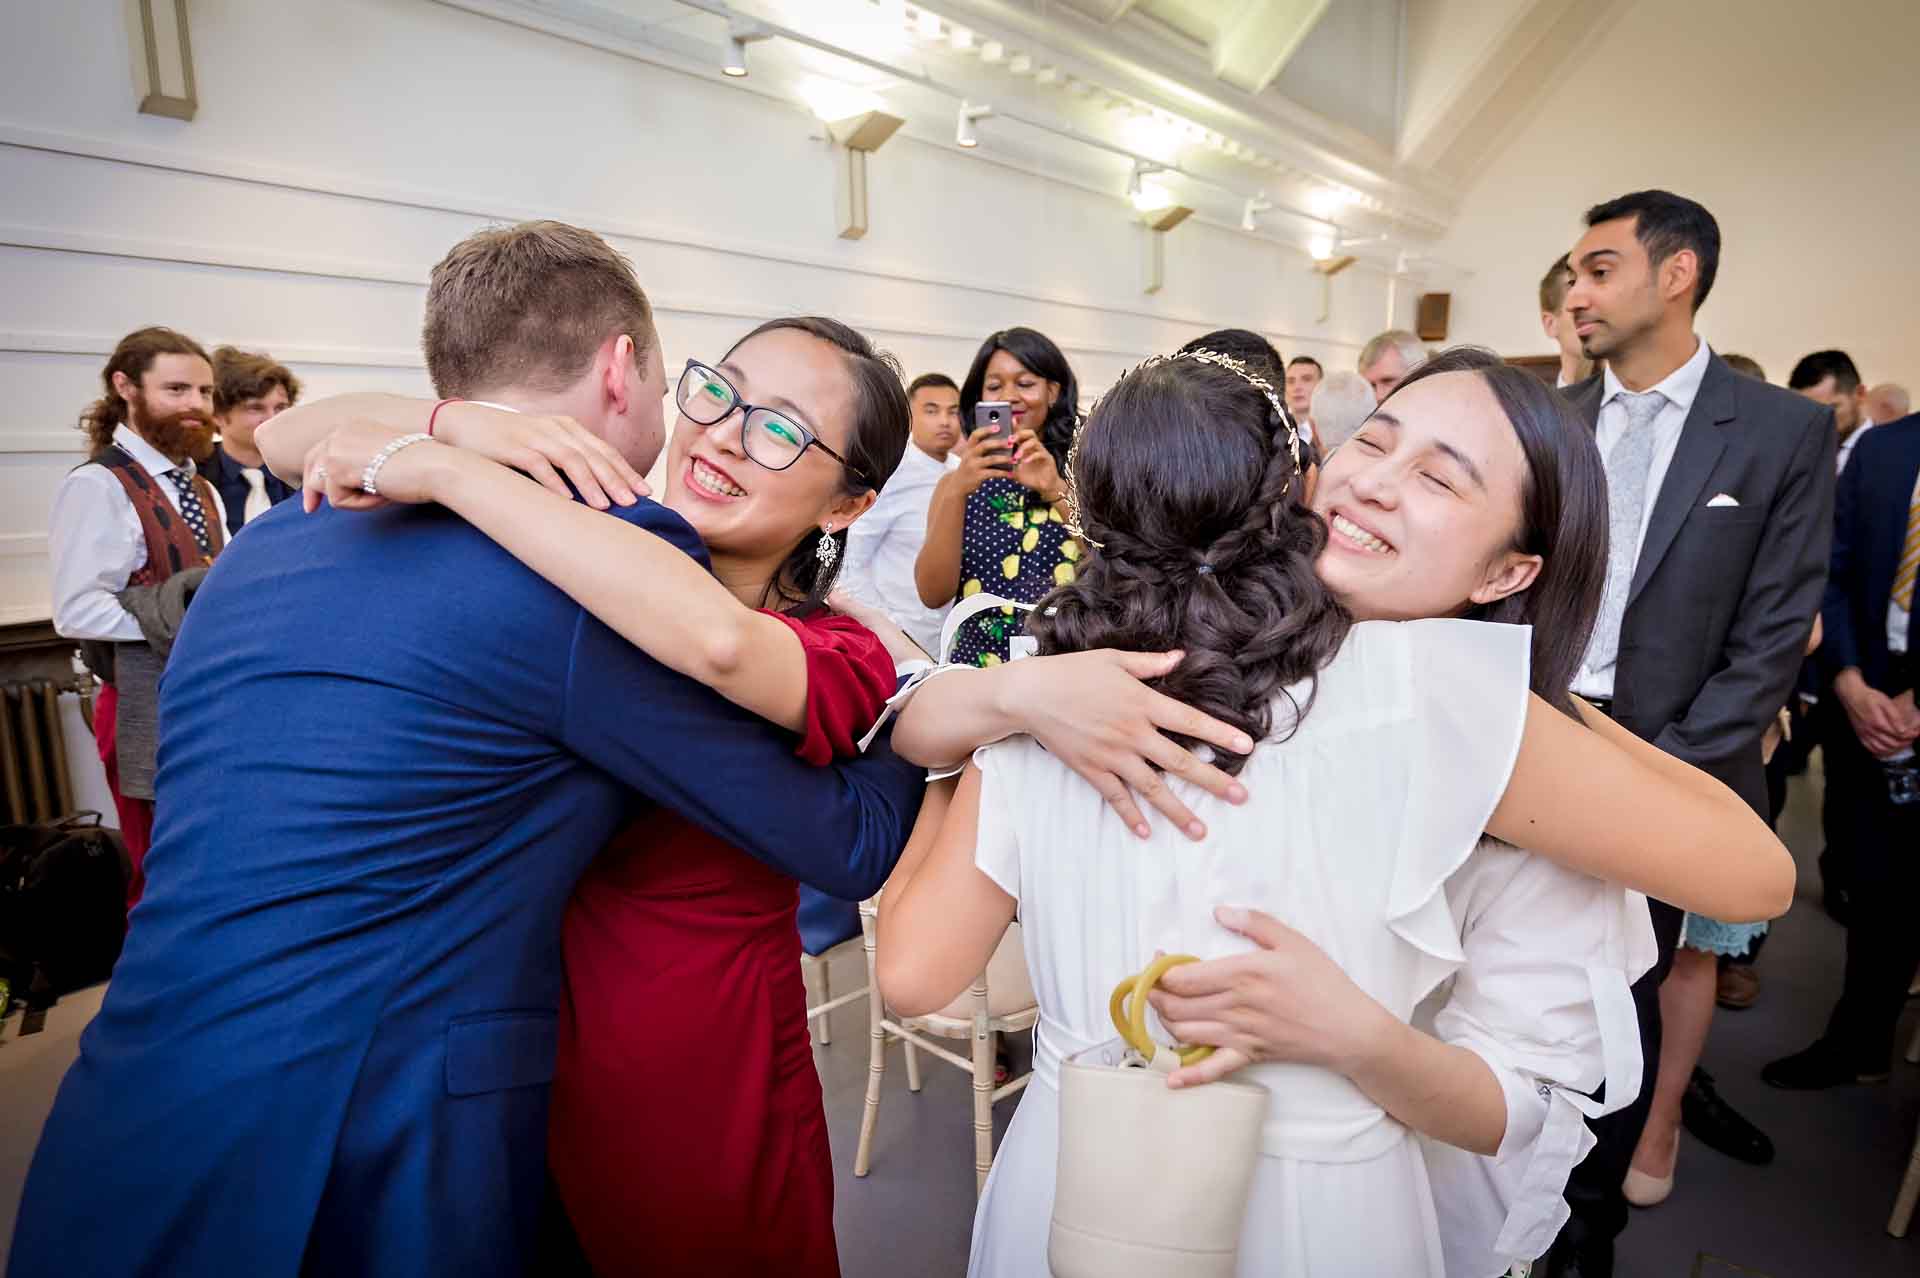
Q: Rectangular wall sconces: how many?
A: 4